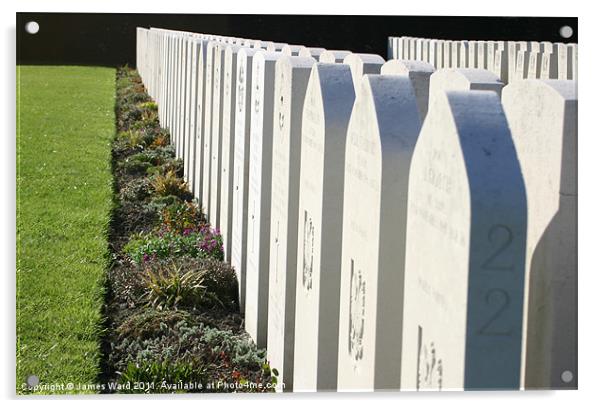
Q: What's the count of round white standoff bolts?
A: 4